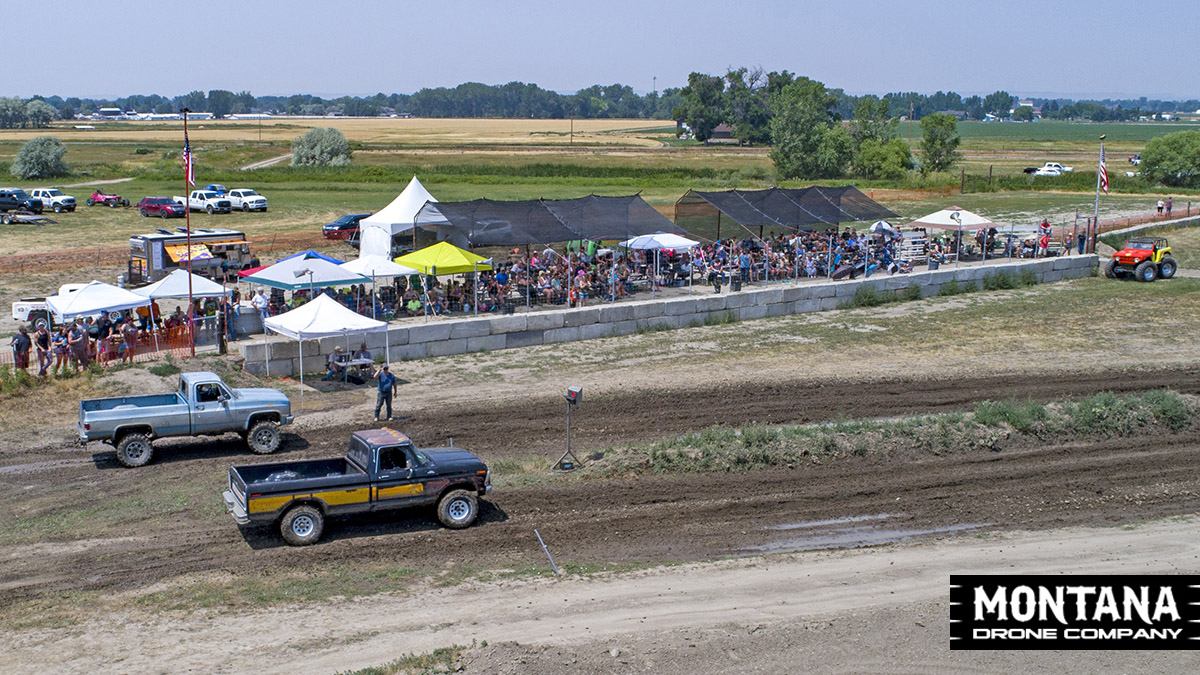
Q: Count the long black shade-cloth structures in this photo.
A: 2